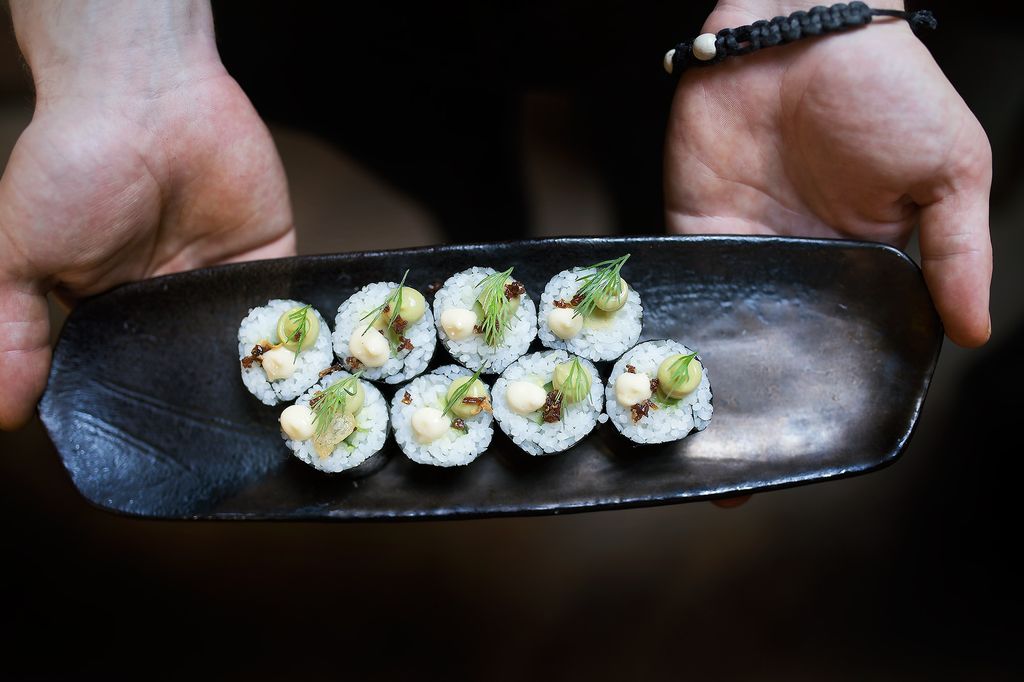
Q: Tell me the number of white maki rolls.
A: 8